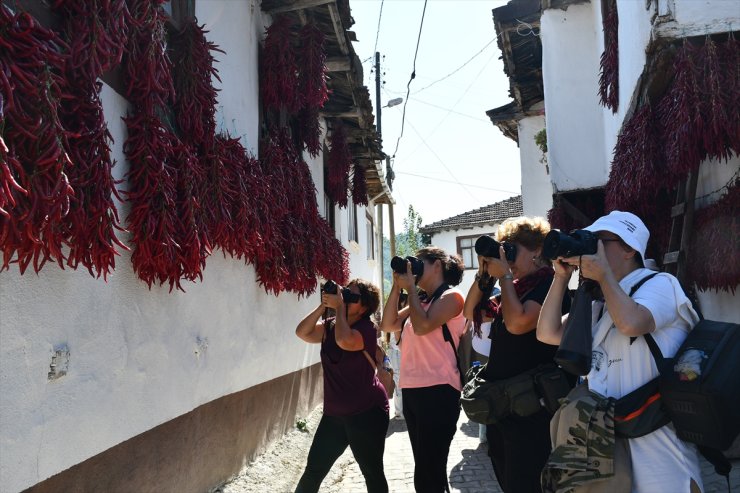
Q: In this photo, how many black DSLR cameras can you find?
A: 4